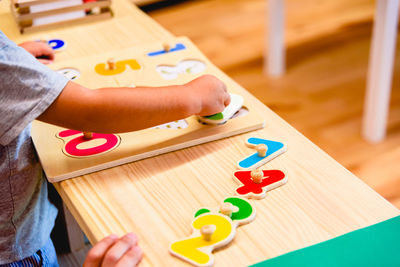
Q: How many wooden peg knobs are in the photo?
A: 7